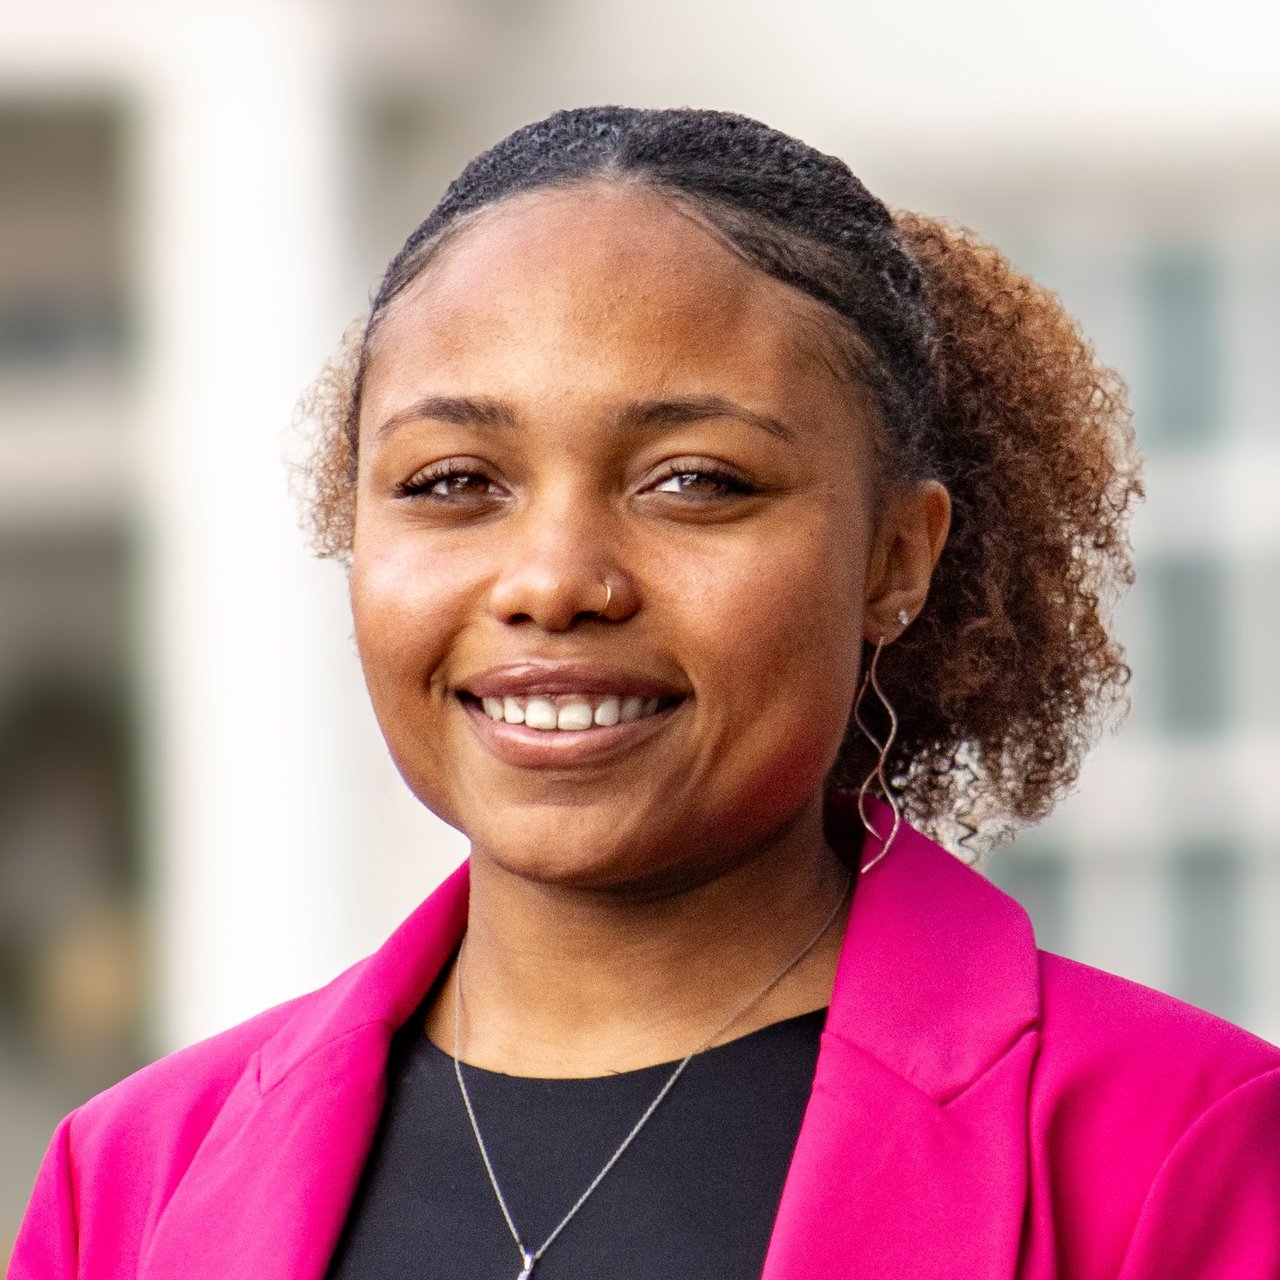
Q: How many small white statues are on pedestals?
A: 0